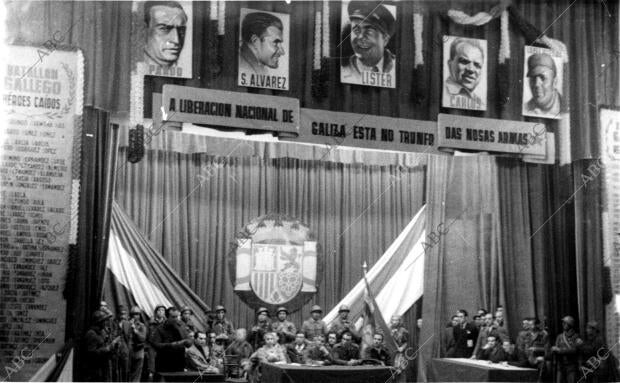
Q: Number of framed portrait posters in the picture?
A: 5